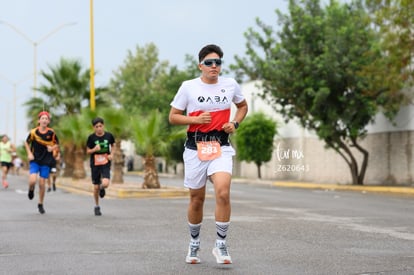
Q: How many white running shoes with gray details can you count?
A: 2